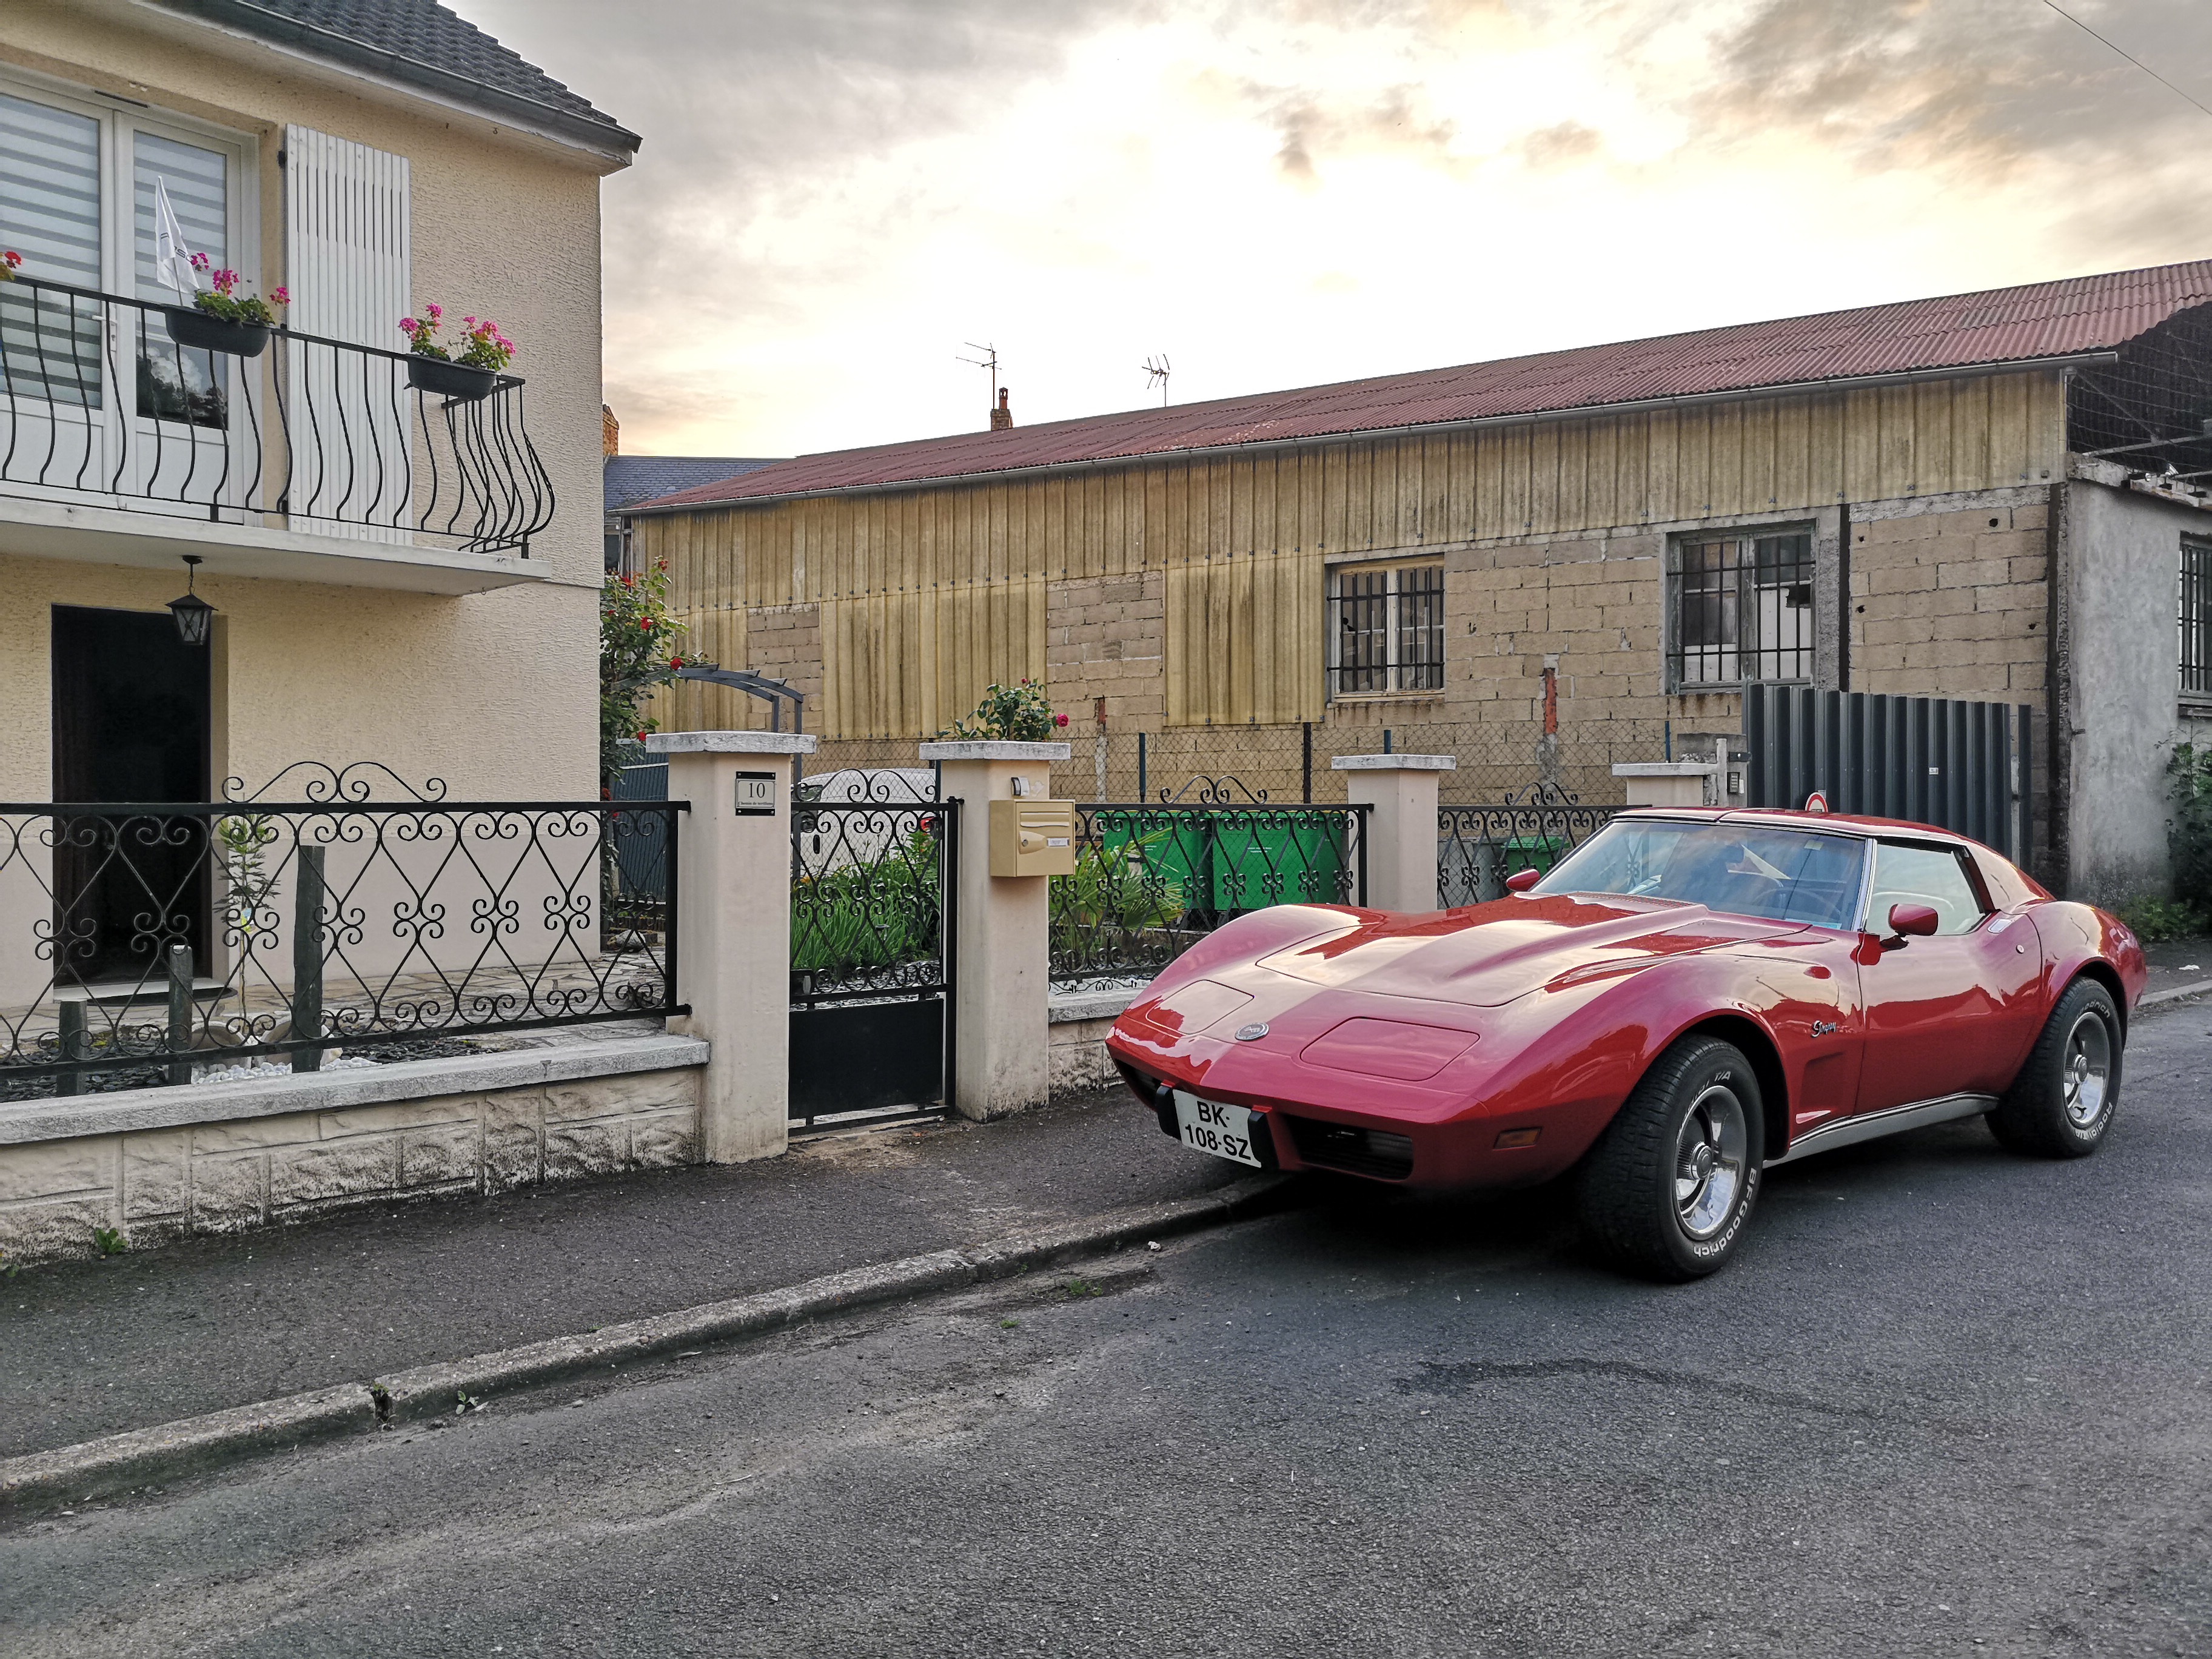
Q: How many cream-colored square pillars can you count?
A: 4